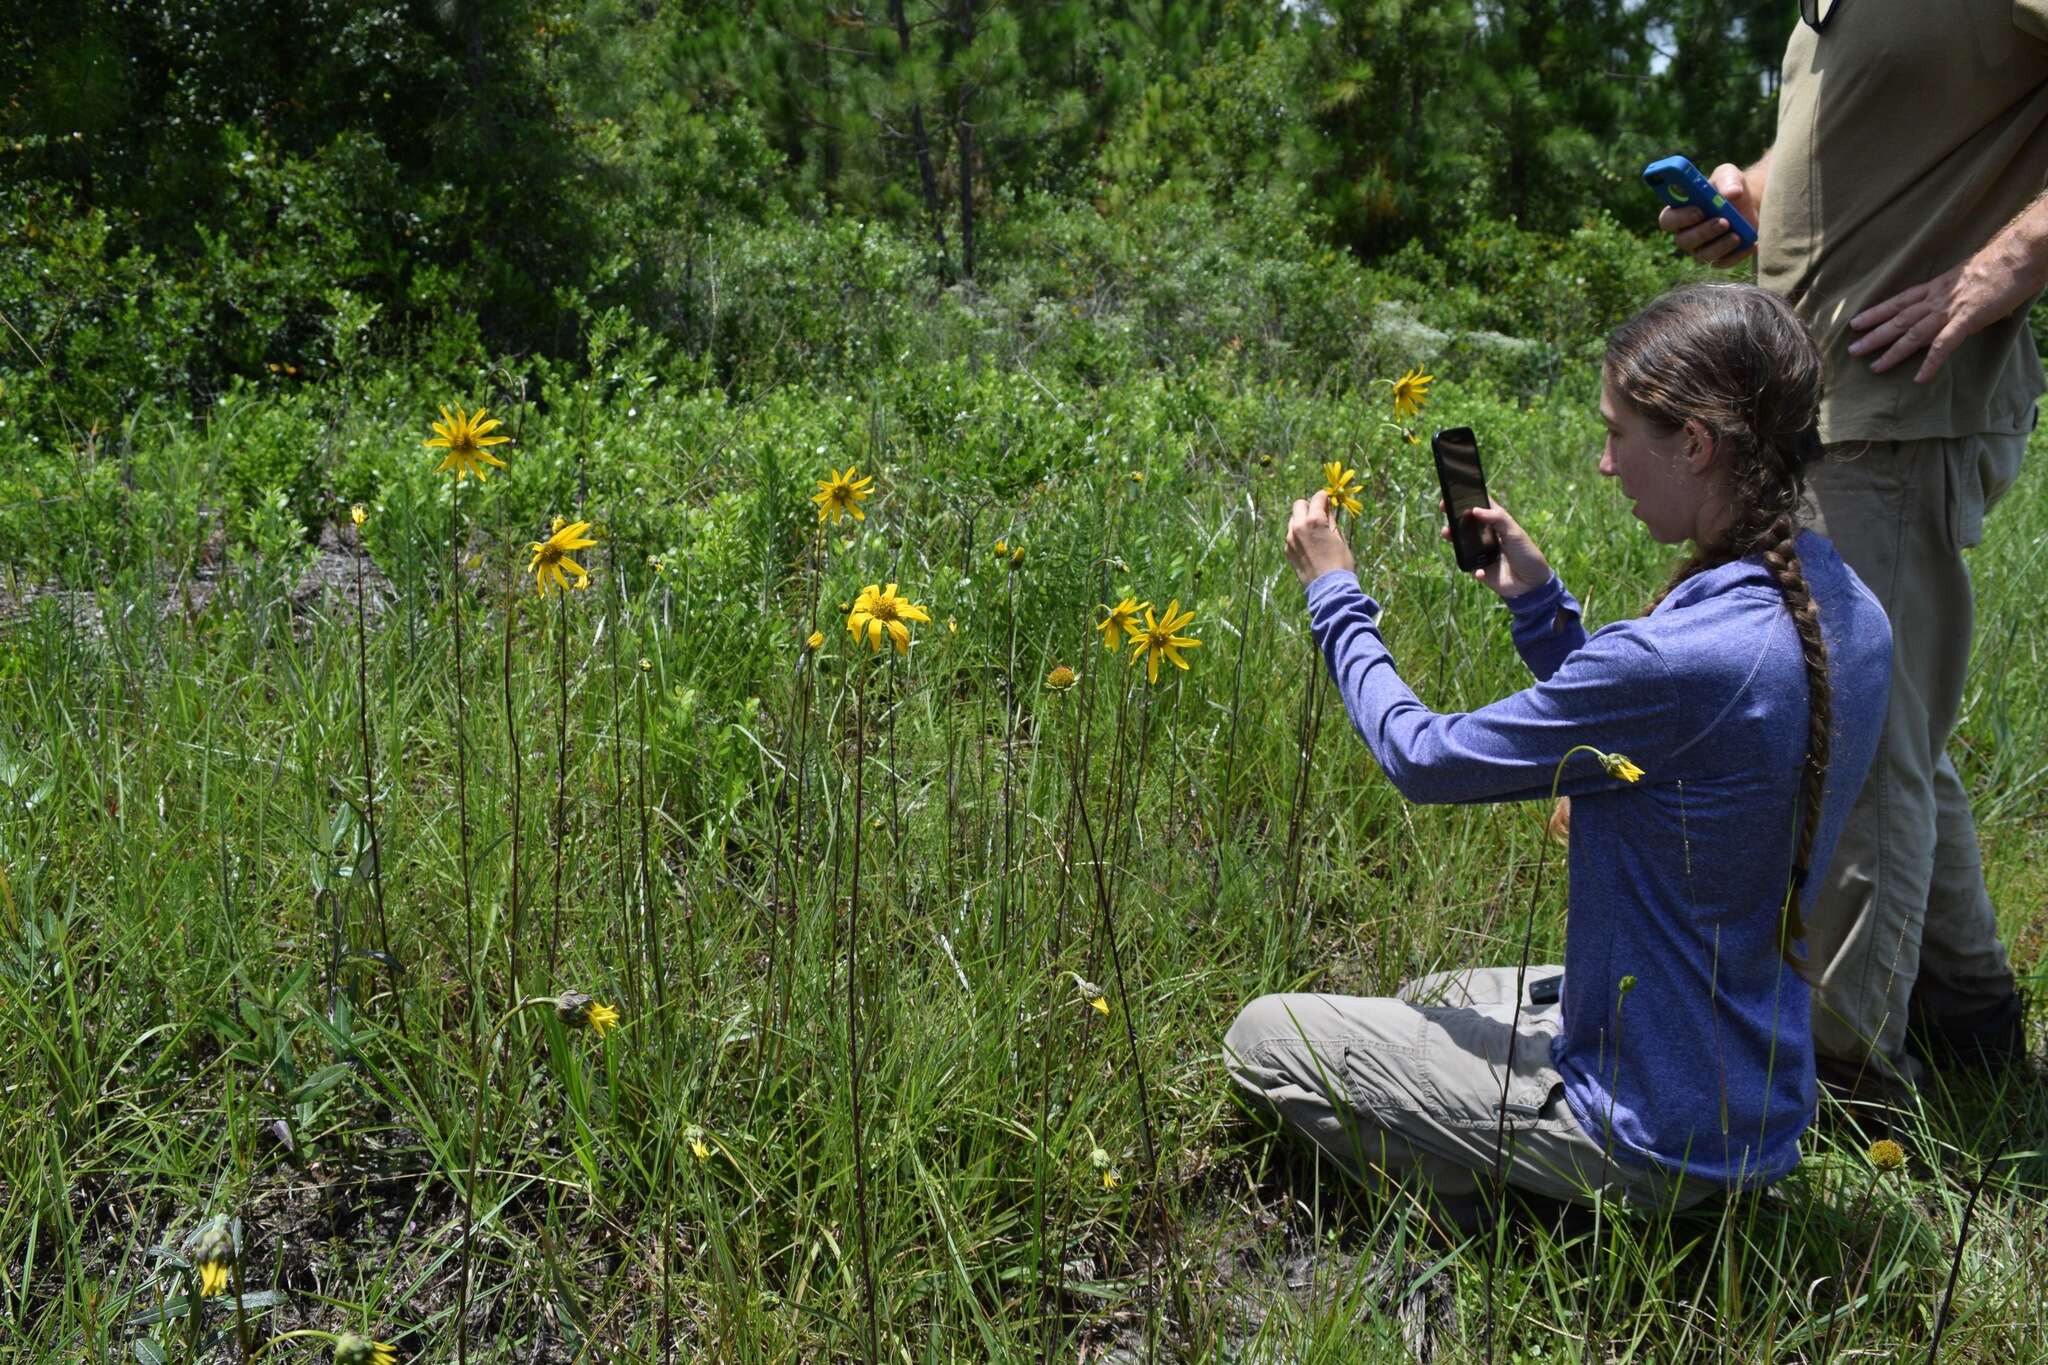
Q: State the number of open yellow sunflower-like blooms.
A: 8